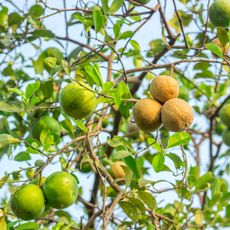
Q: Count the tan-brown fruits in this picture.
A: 4